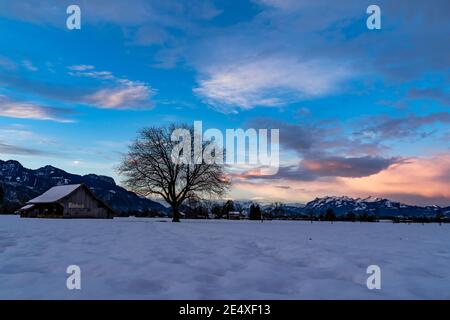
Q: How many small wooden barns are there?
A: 1